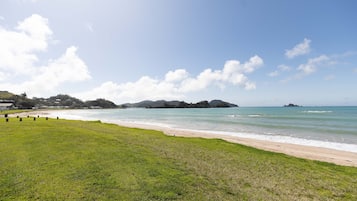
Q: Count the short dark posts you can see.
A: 9